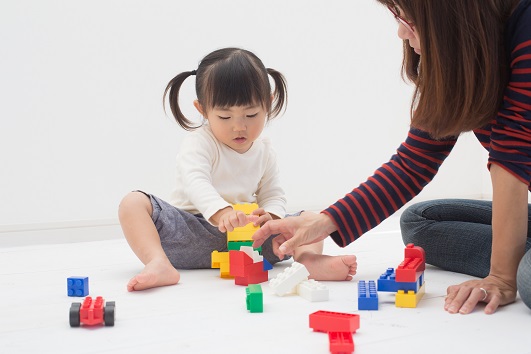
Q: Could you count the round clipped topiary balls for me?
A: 0